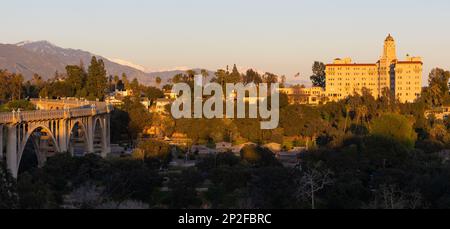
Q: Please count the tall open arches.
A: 3